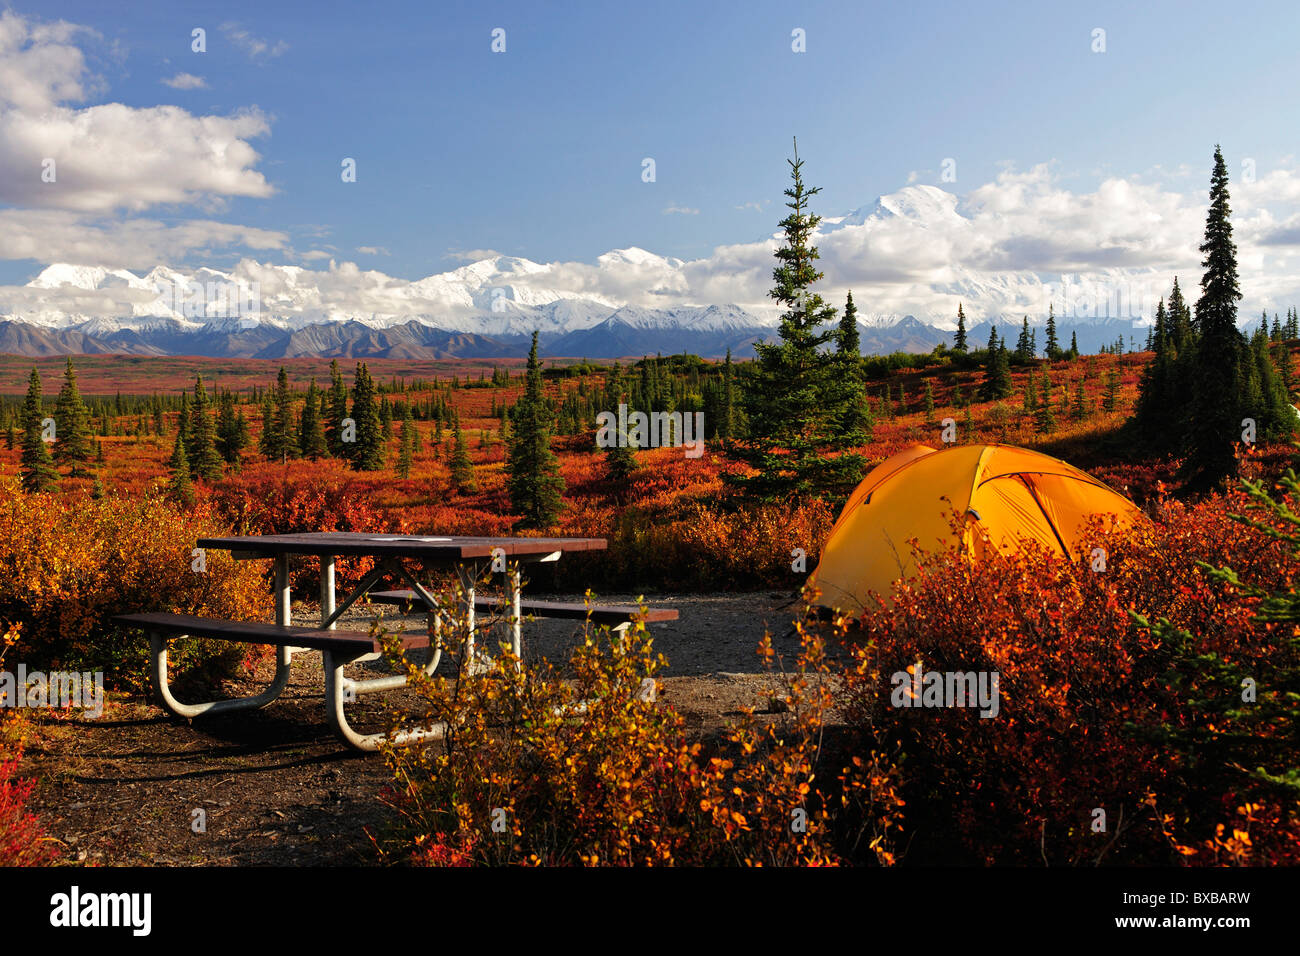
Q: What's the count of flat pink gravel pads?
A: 0